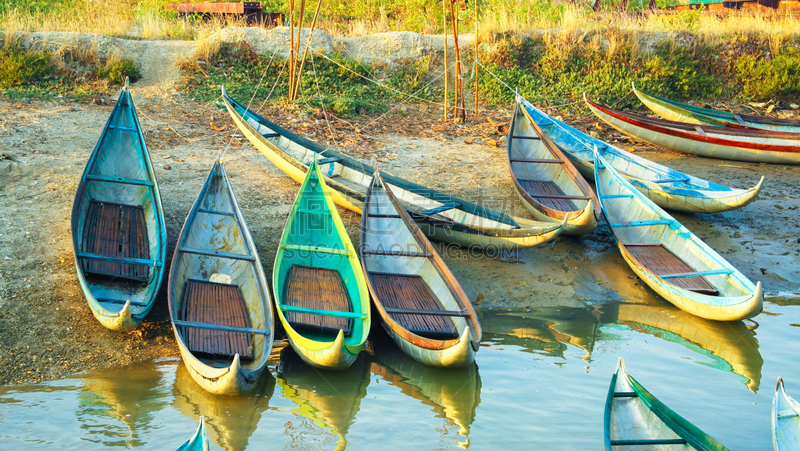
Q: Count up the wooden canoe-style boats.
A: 13